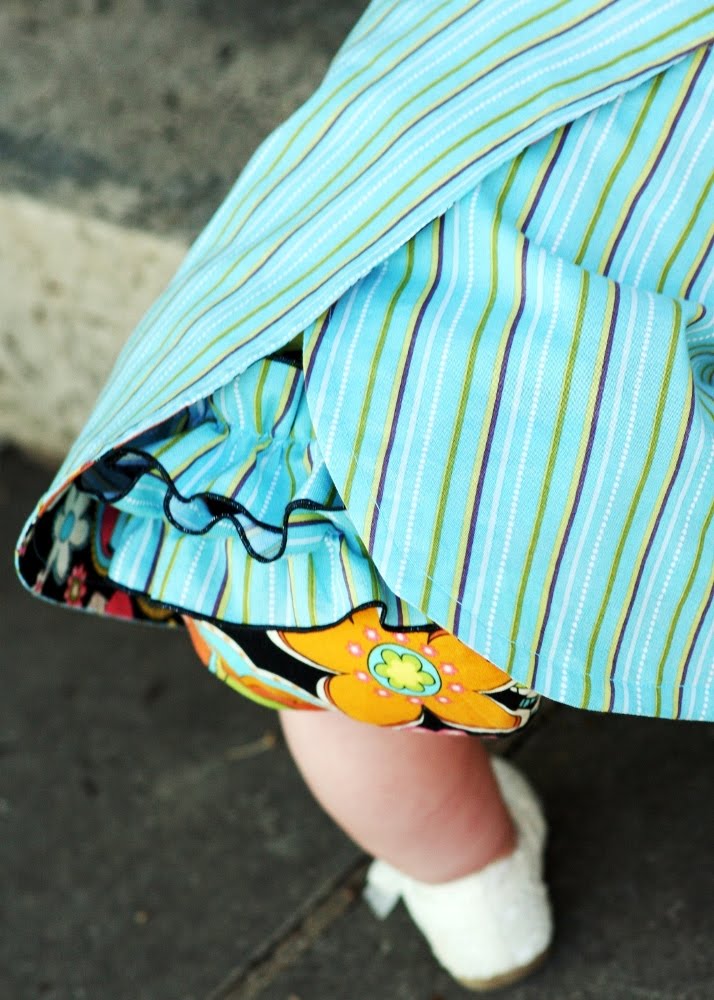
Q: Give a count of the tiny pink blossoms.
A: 10